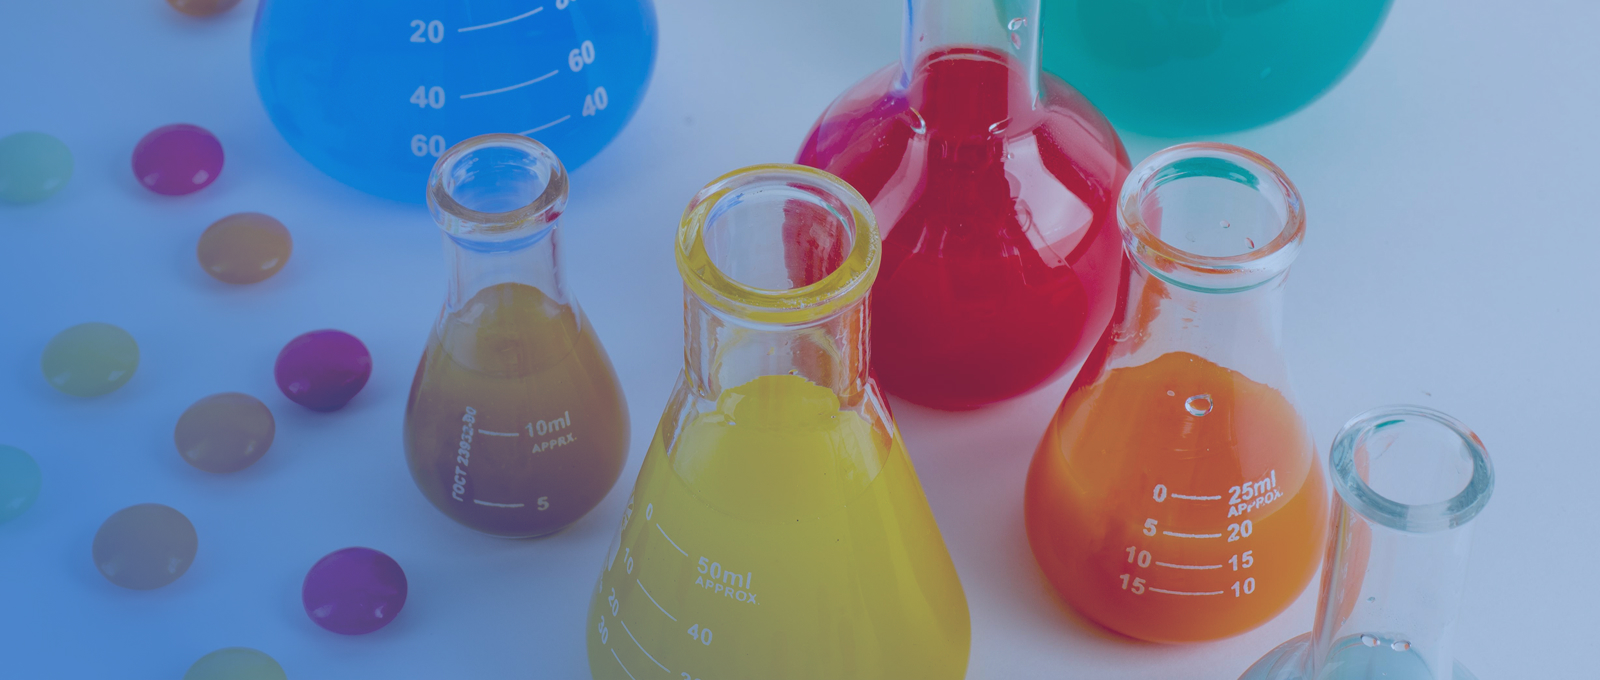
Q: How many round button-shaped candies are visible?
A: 11